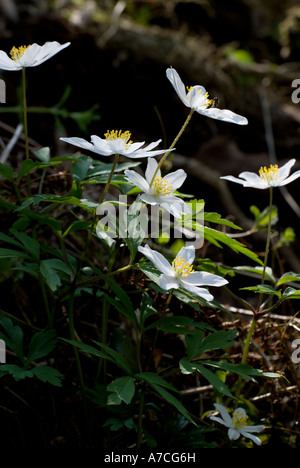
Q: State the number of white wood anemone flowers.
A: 7